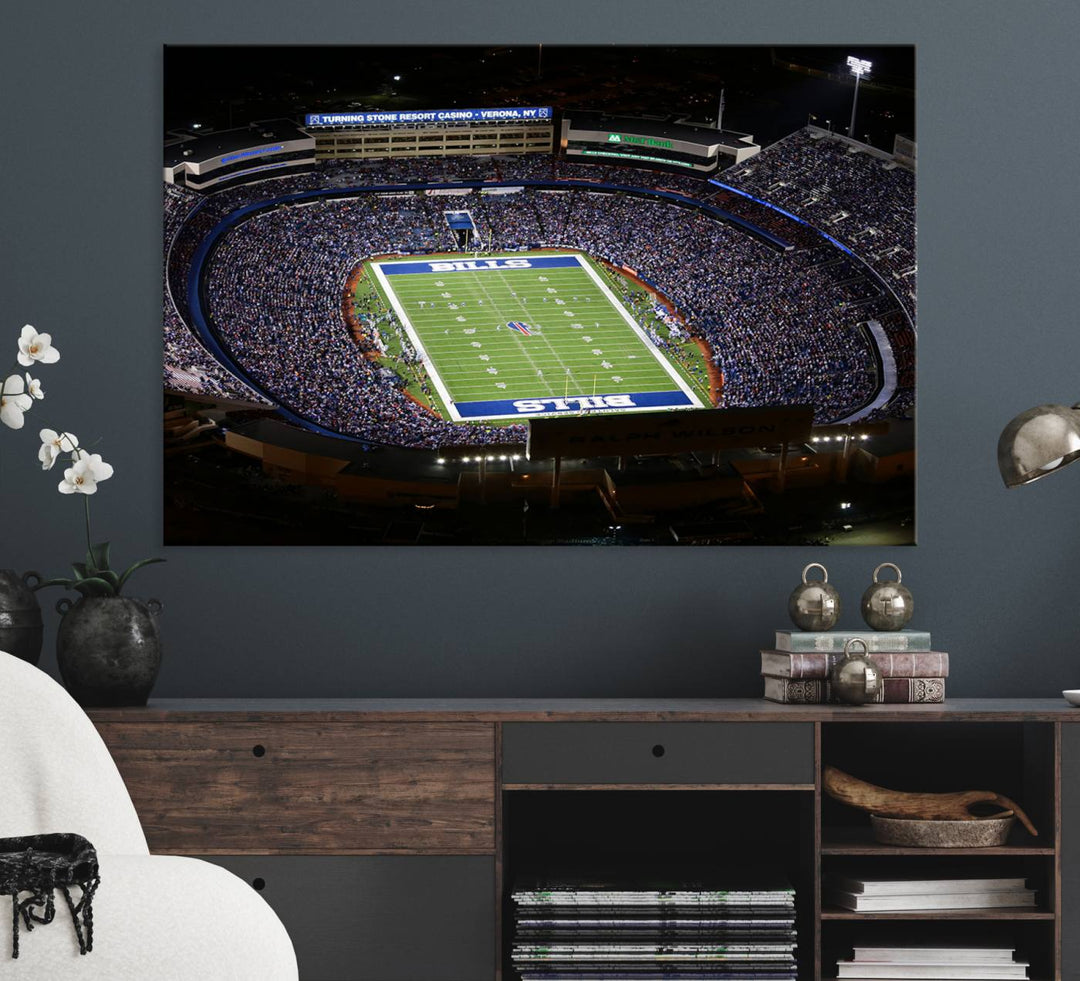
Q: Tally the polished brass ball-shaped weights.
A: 3